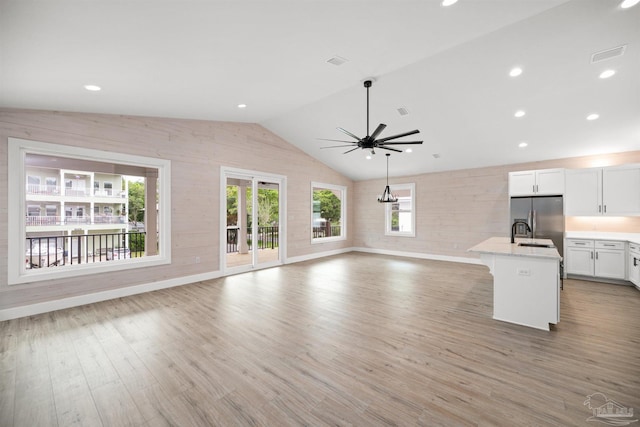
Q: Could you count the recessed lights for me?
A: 11